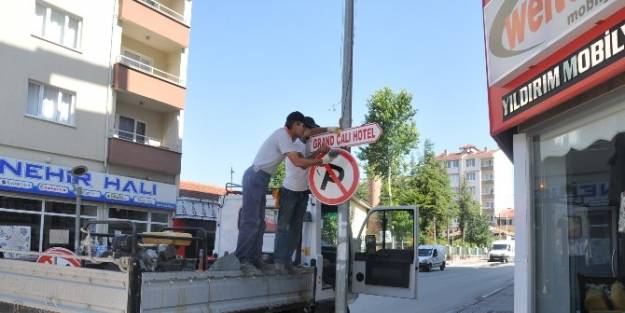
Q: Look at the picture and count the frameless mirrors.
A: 0